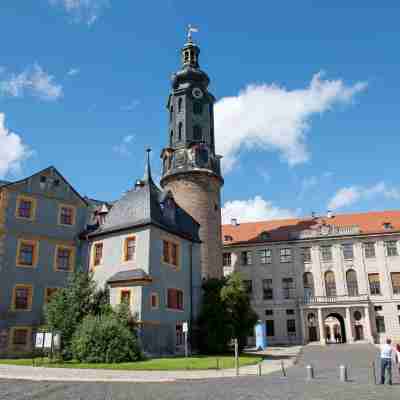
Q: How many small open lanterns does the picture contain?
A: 1